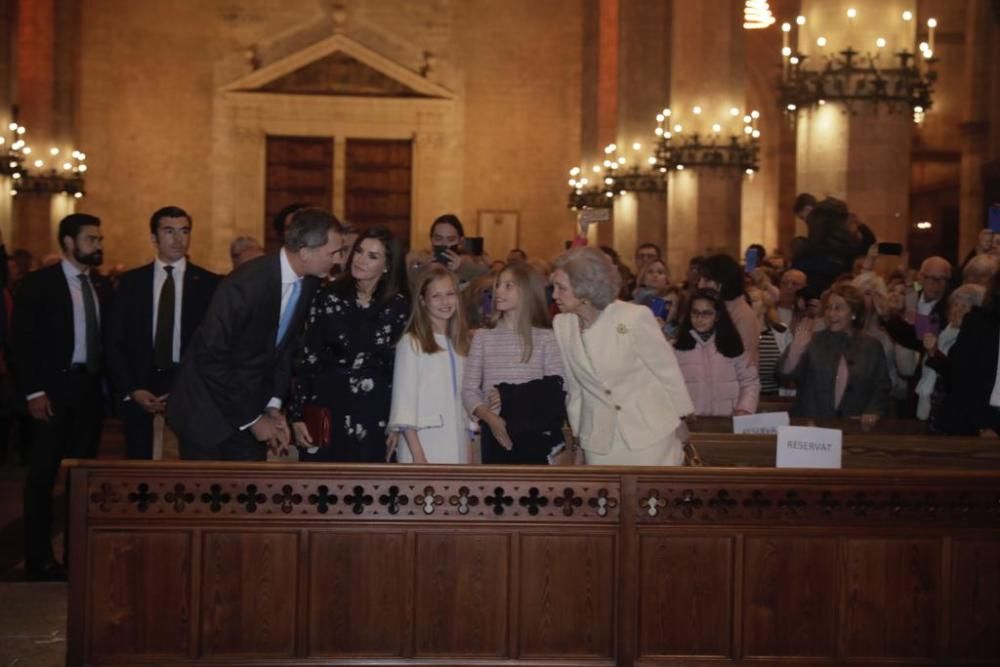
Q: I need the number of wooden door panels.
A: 2